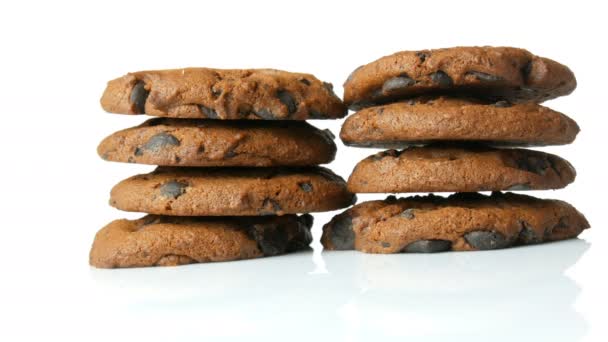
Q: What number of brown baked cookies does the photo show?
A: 8